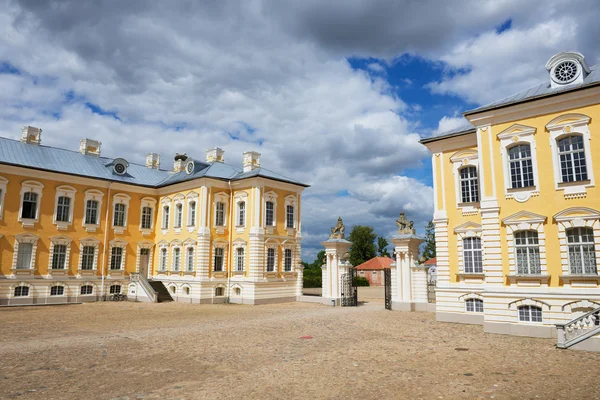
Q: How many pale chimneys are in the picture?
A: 6